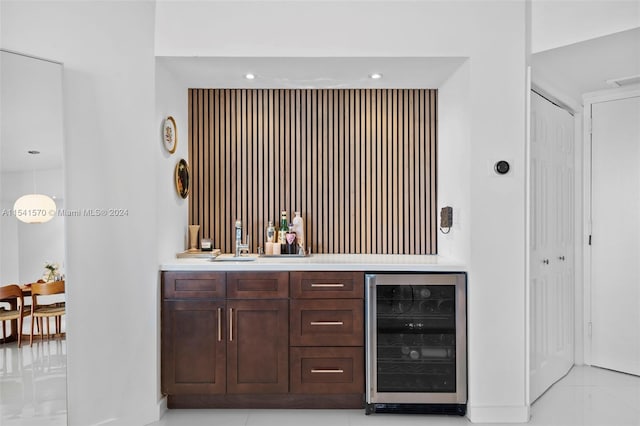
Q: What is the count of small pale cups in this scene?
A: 2